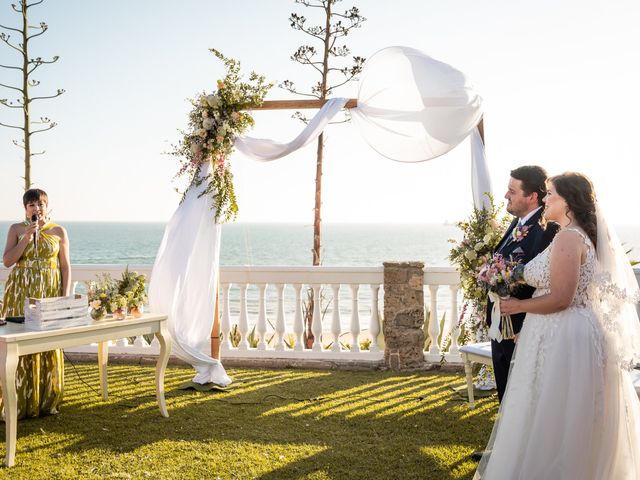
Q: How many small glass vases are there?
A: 3